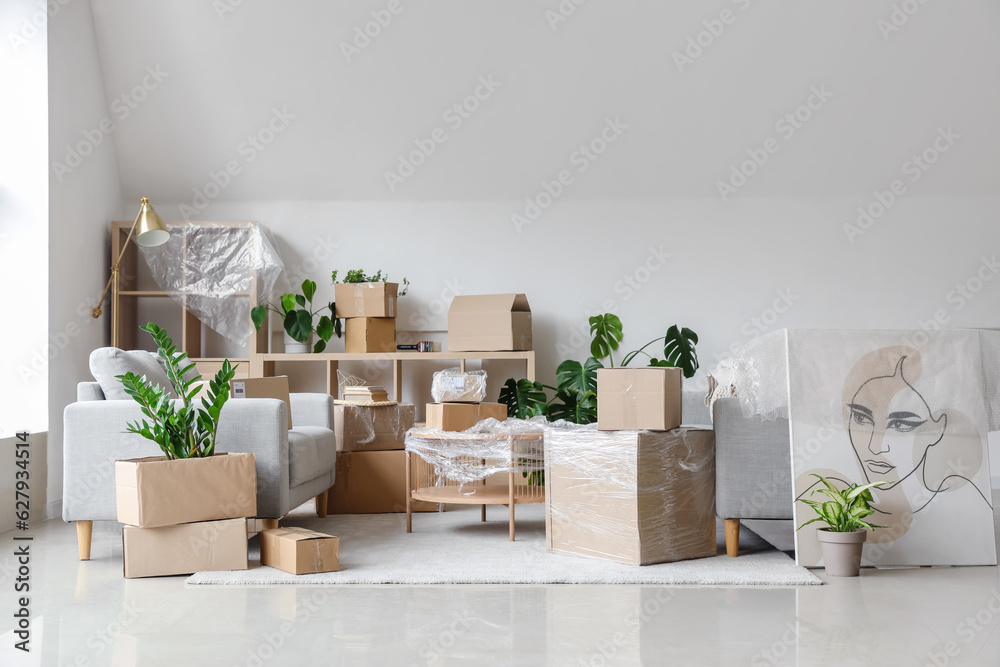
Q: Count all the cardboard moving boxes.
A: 13